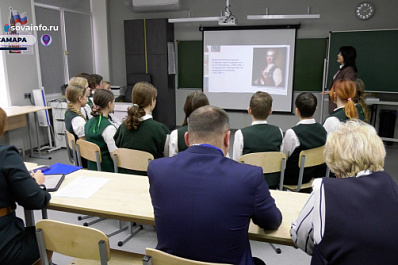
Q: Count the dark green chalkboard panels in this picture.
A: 3